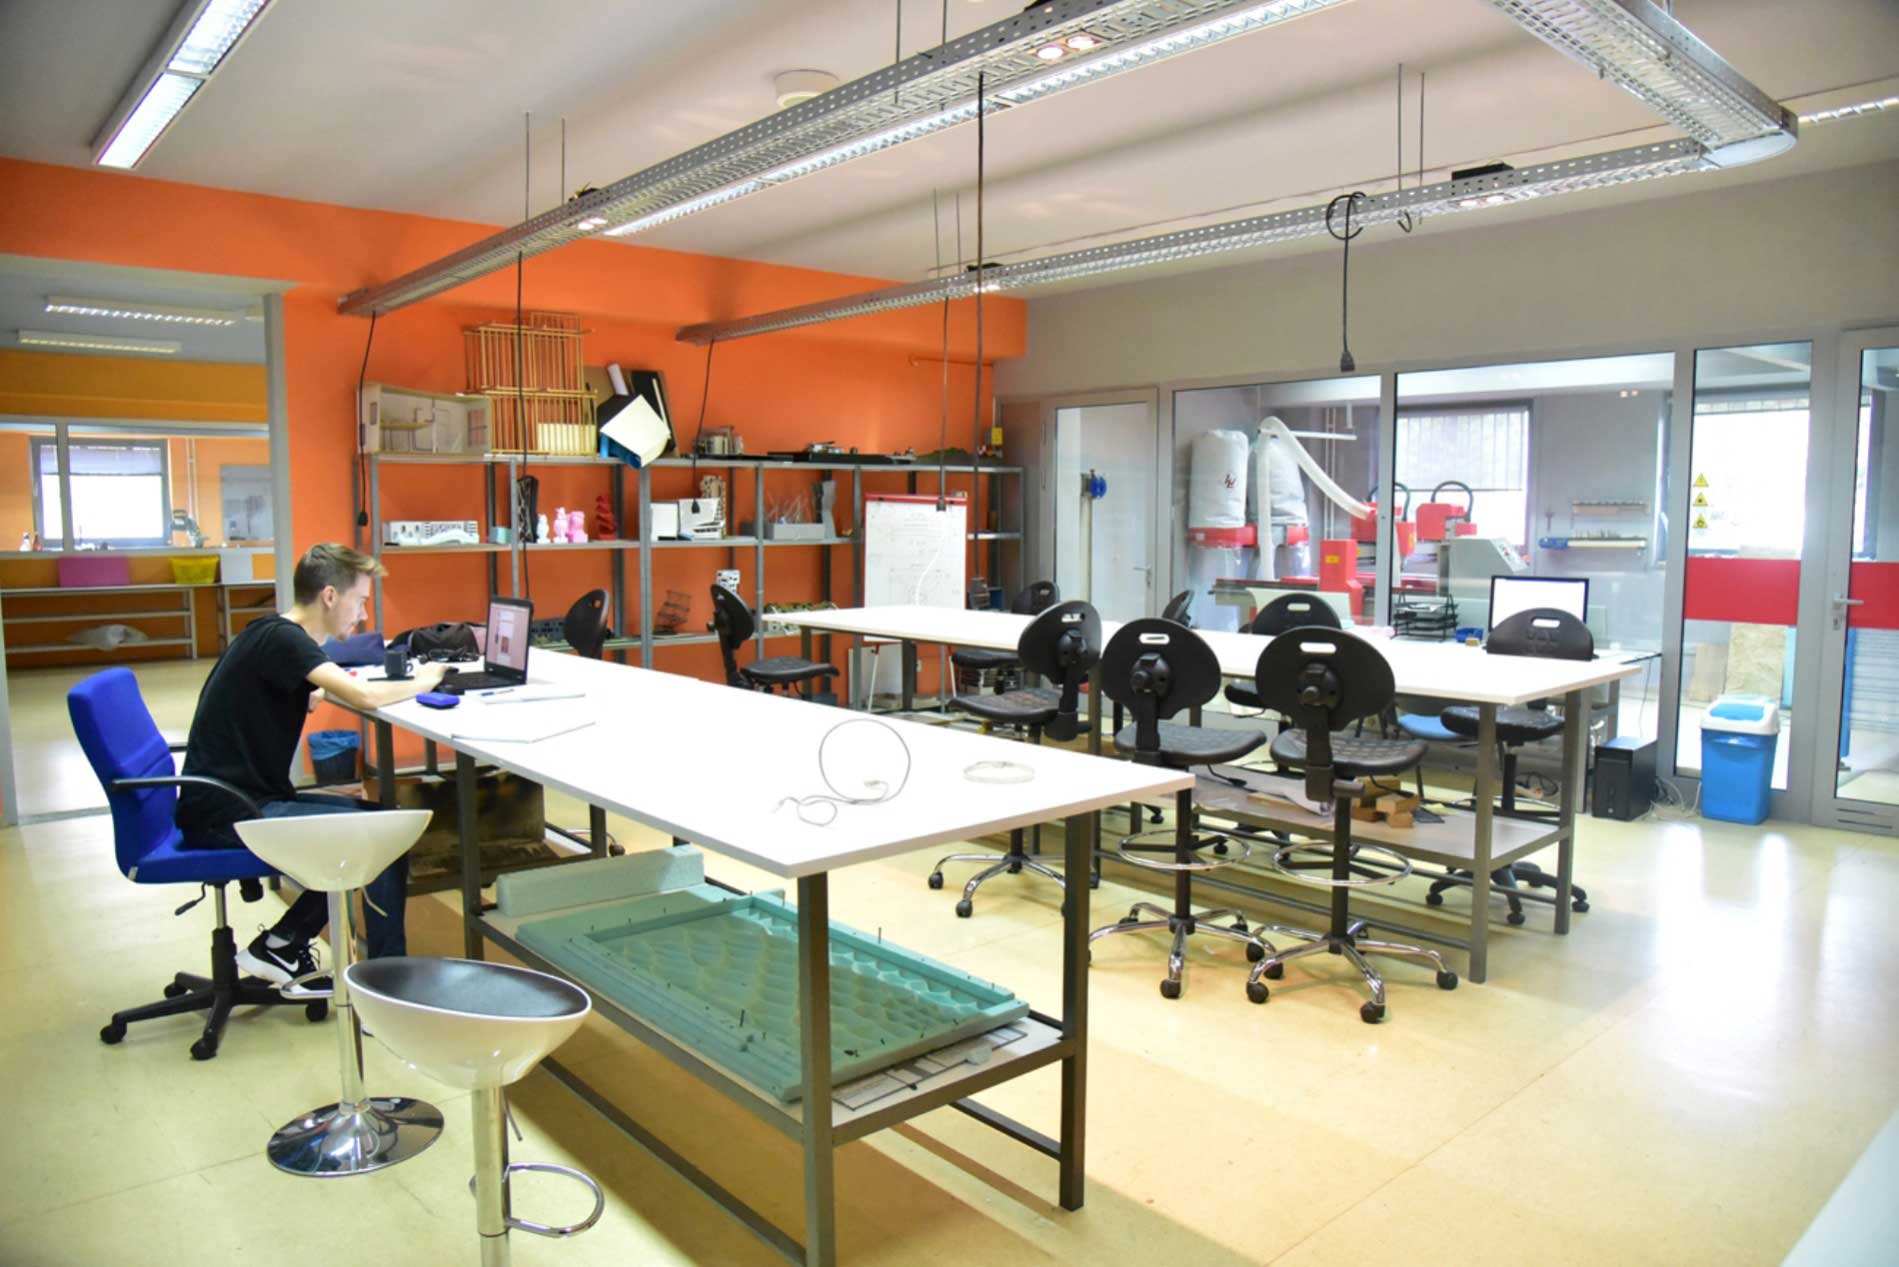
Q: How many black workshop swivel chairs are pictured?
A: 9